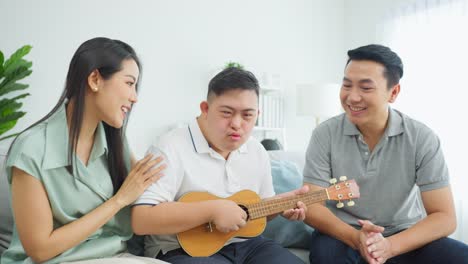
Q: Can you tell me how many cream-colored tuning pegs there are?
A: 4